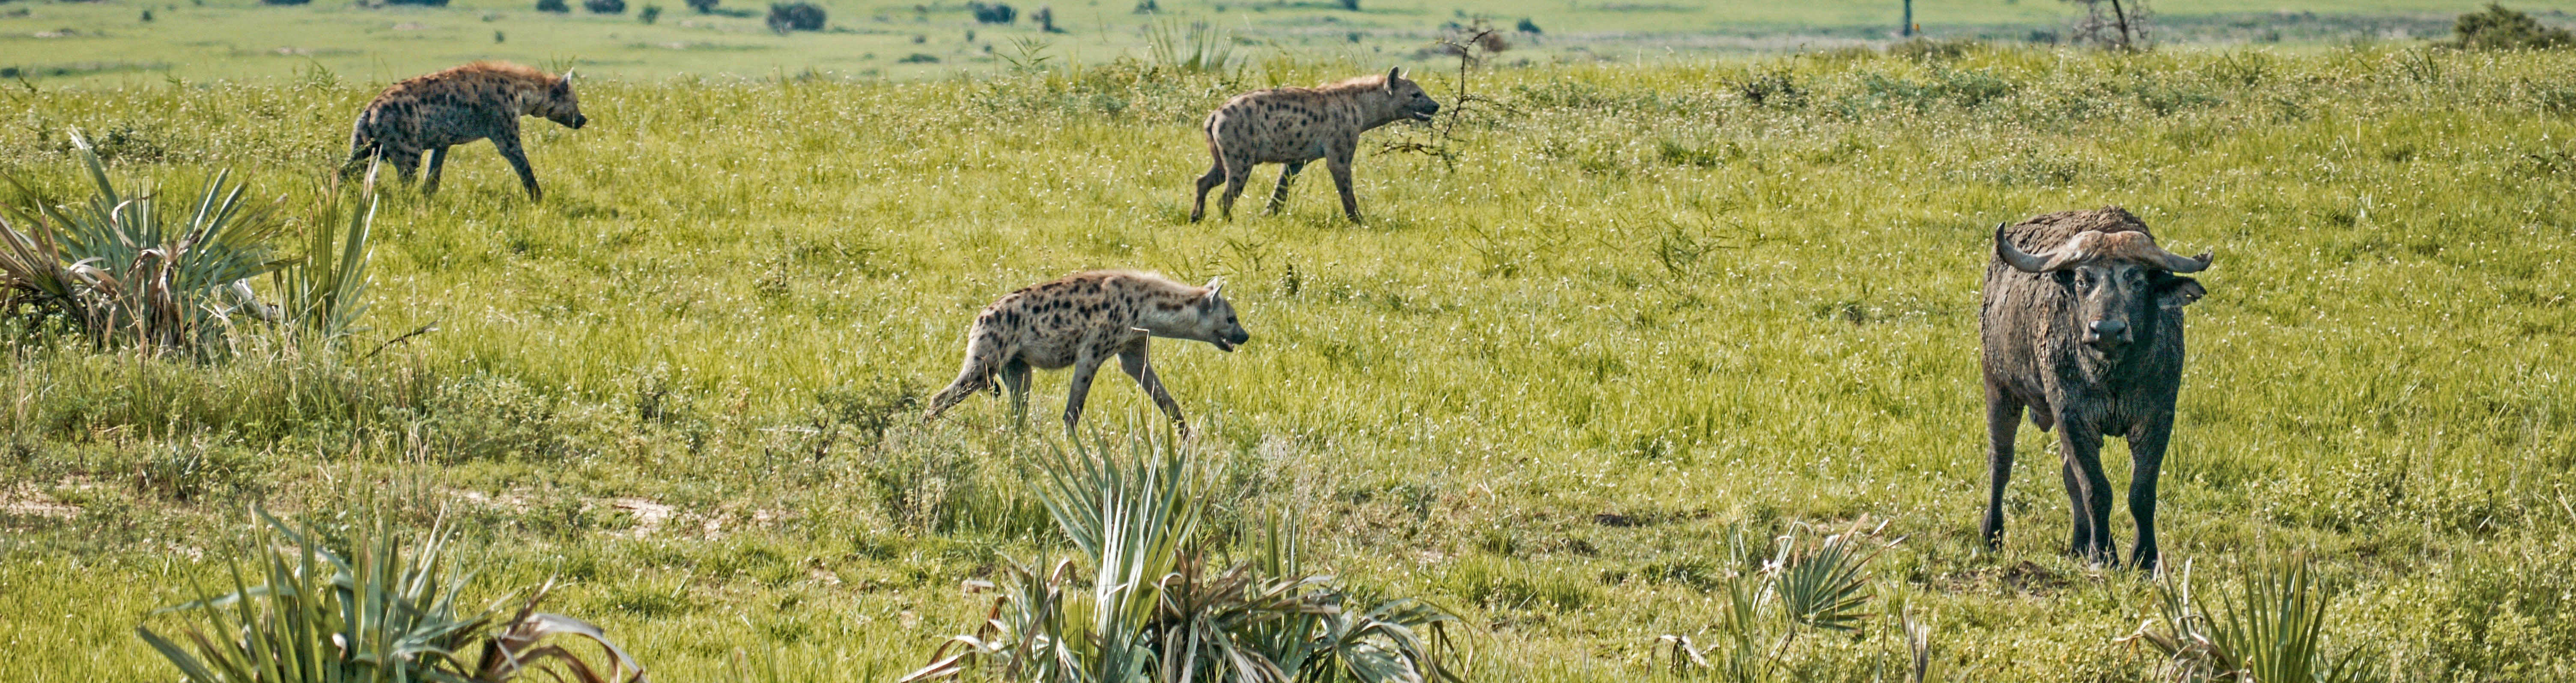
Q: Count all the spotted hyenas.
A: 3